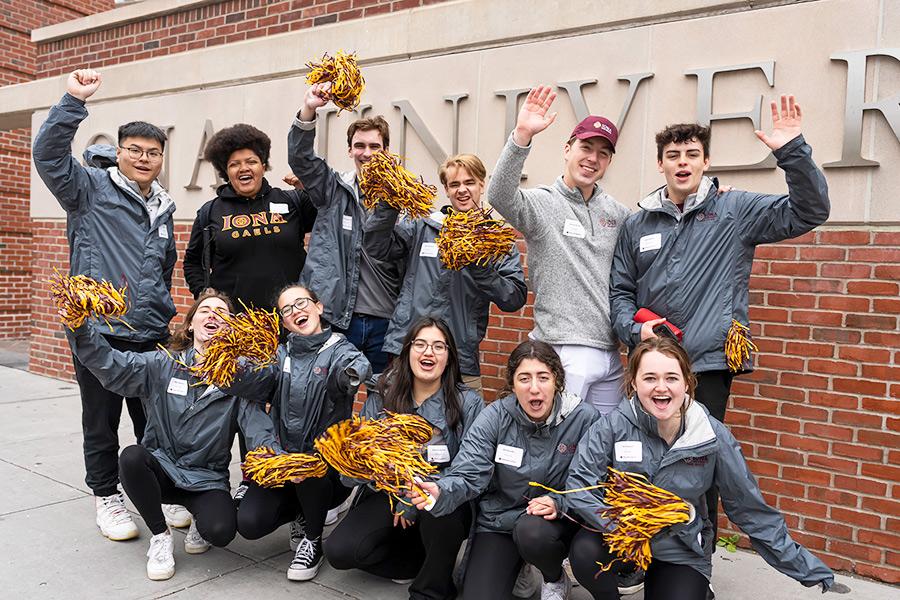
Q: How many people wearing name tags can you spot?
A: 11